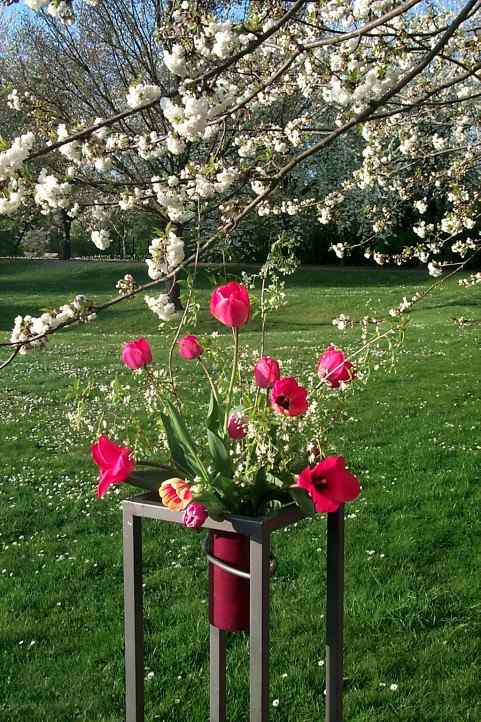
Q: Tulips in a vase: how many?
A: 11